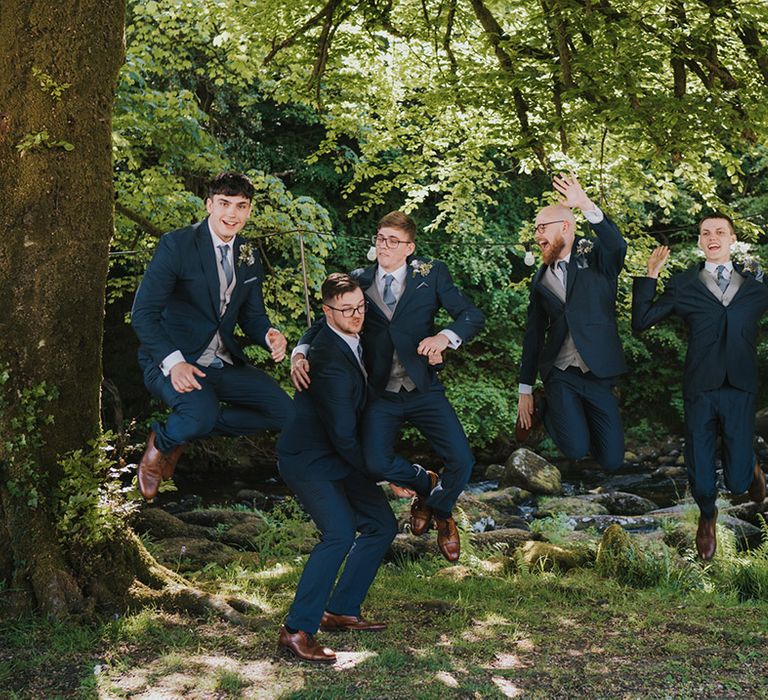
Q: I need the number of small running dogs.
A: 0